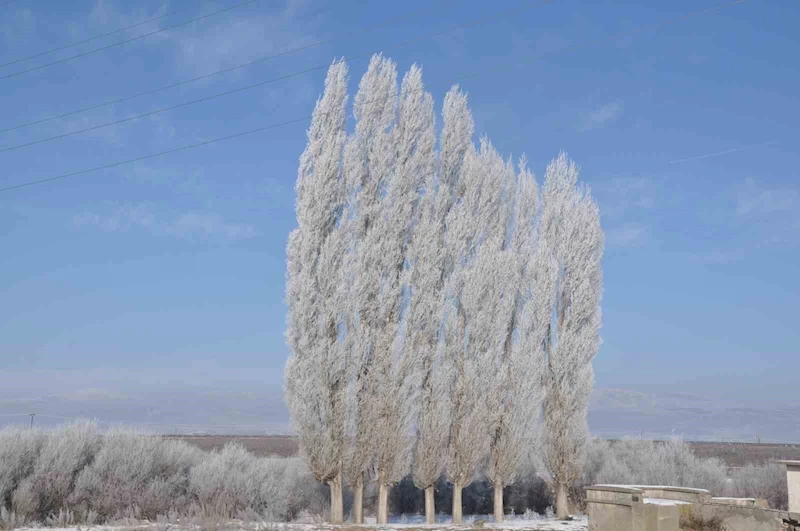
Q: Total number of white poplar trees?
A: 7